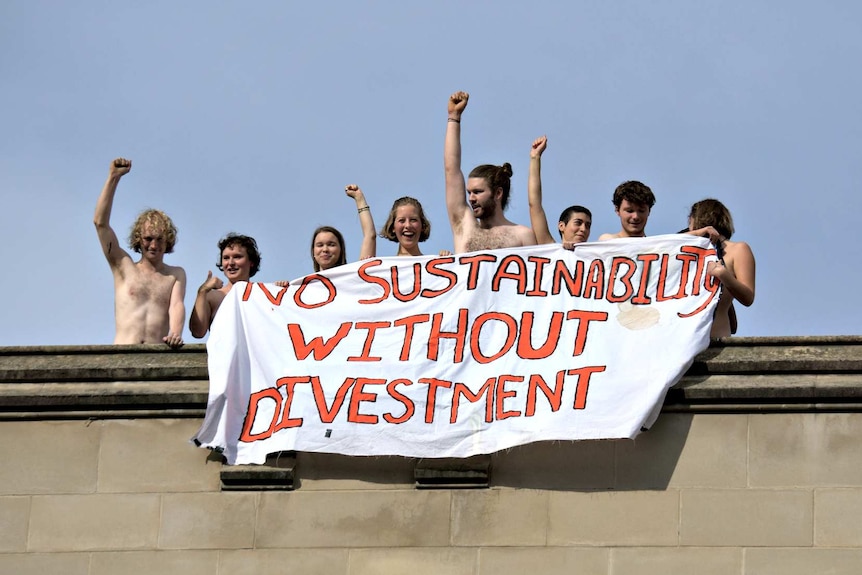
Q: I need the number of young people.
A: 8